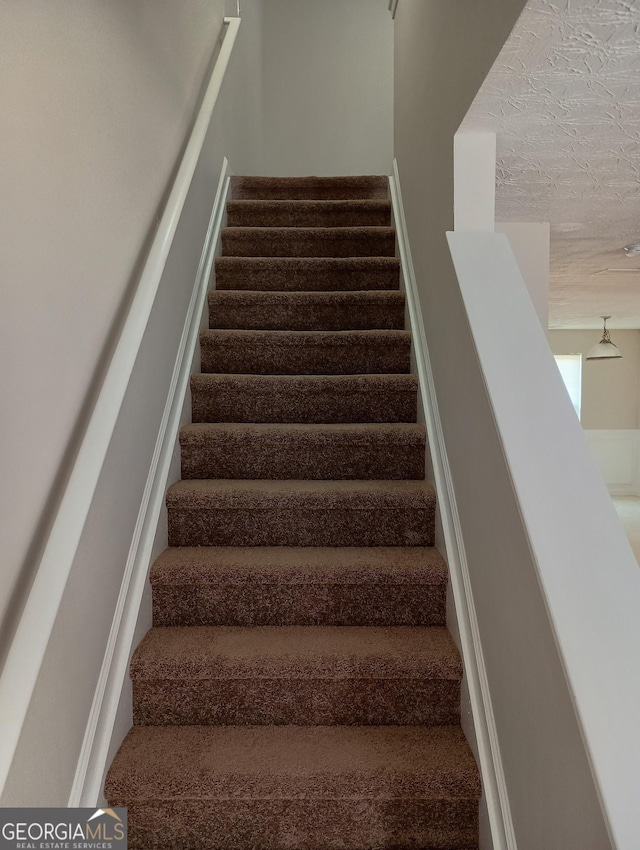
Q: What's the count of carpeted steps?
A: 12